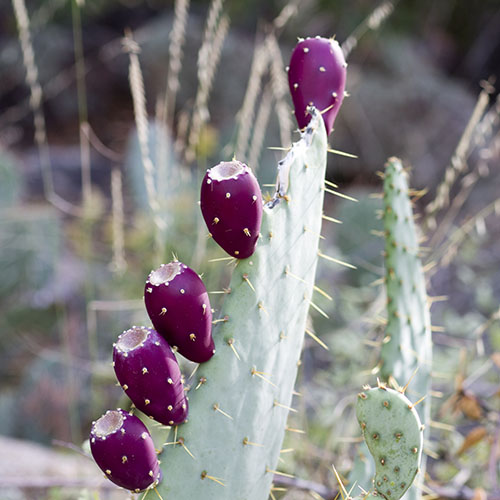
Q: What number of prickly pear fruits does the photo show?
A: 5